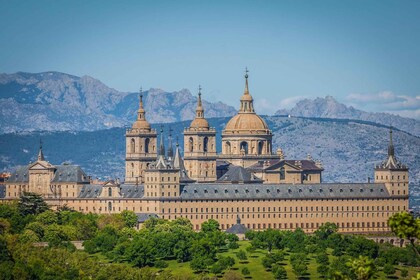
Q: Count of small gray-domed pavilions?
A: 1